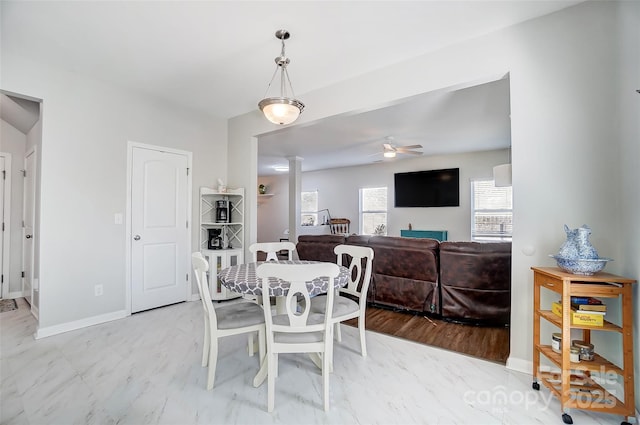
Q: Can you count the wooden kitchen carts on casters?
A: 1